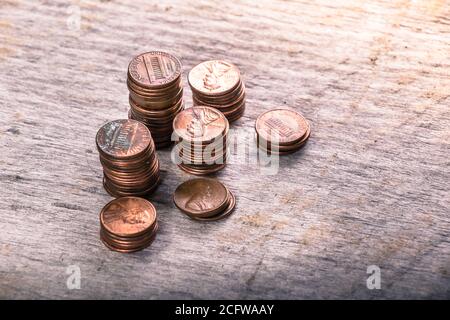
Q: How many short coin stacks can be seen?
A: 3